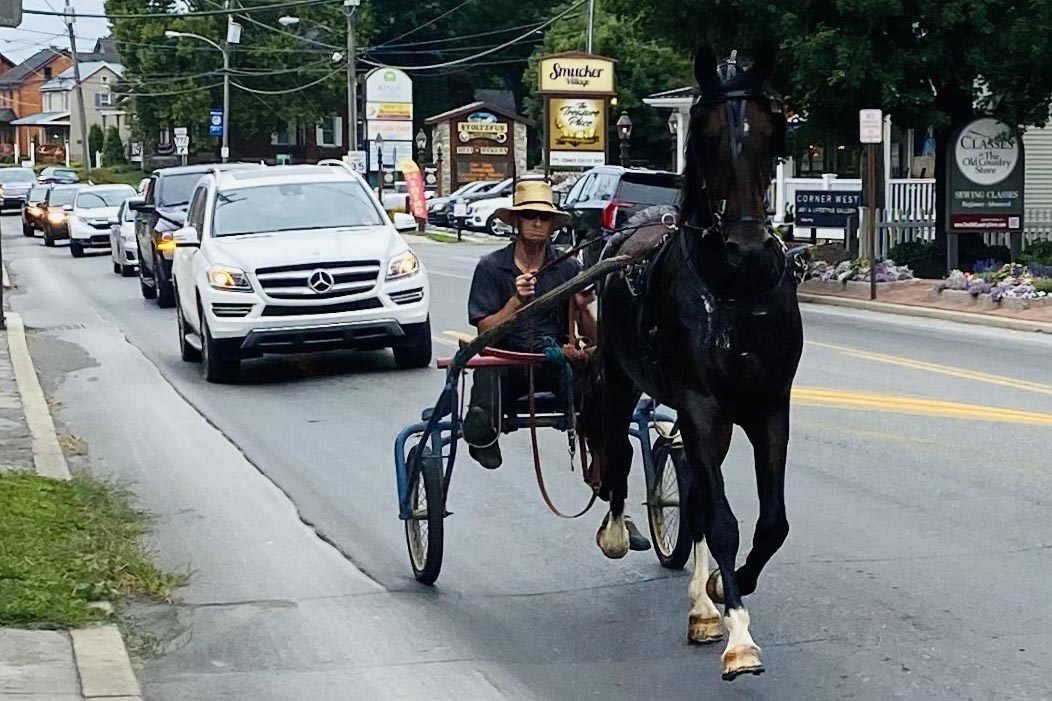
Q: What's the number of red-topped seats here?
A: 1